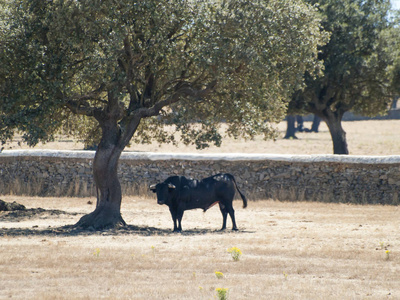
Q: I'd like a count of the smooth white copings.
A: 1